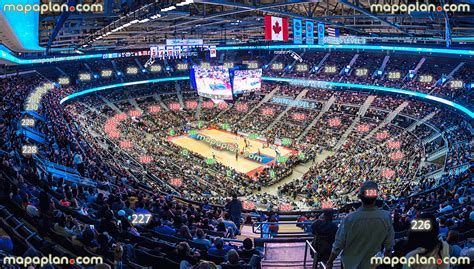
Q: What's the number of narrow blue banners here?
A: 3